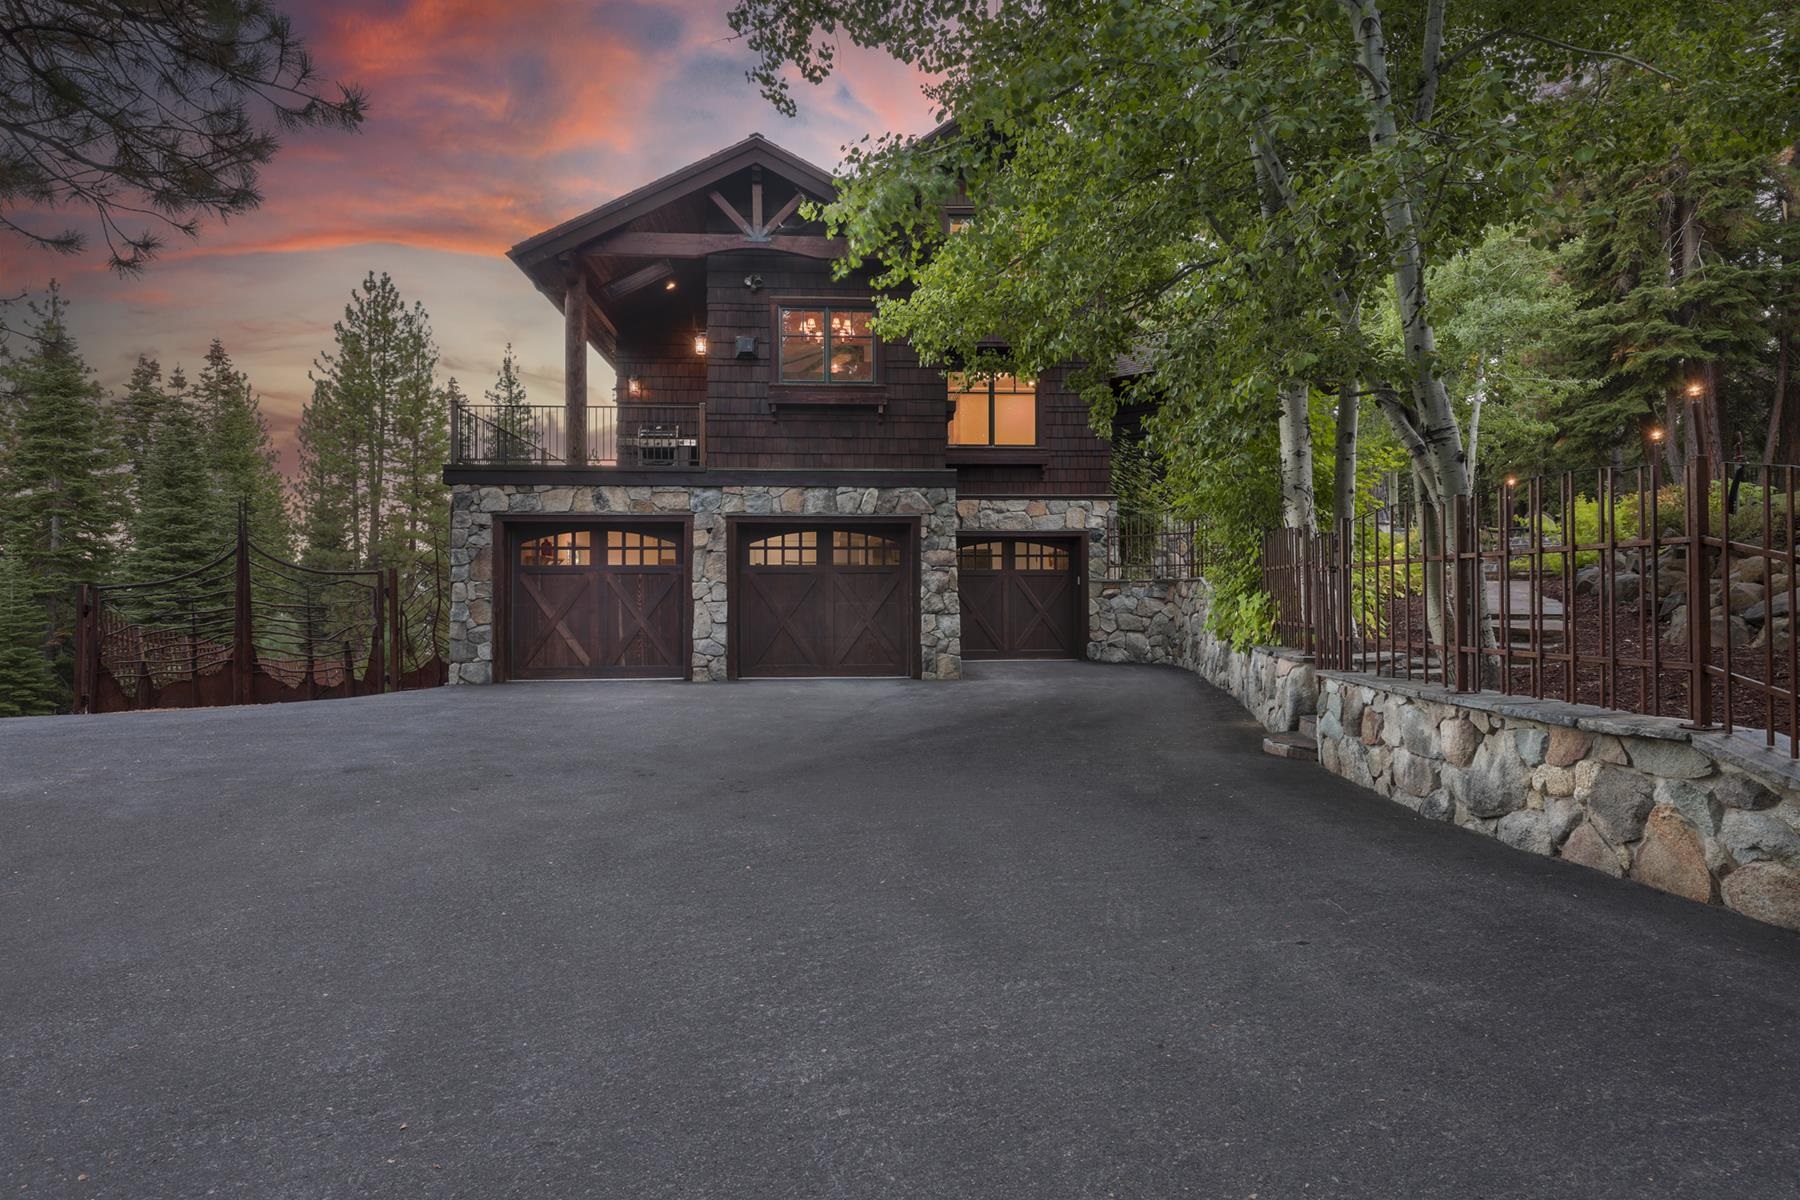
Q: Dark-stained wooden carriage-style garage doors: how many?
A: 3